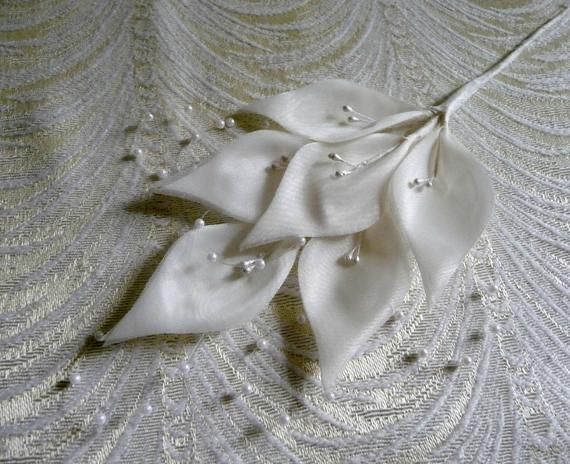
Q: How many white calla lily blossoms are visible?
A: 6